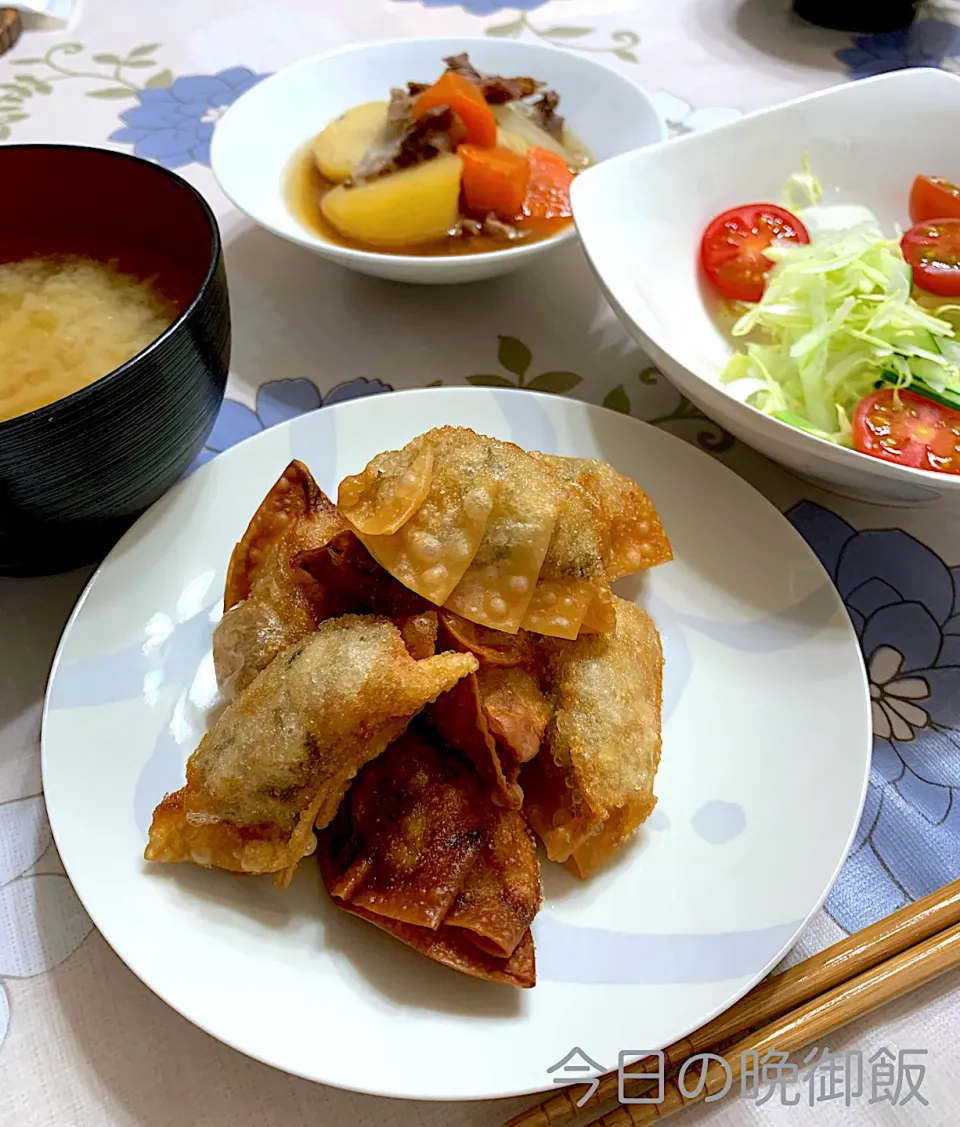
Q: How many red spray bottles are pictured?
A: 0